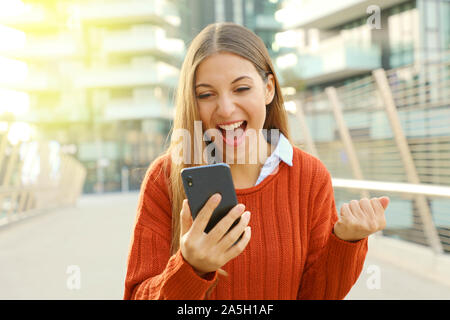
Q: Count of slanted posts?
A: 3